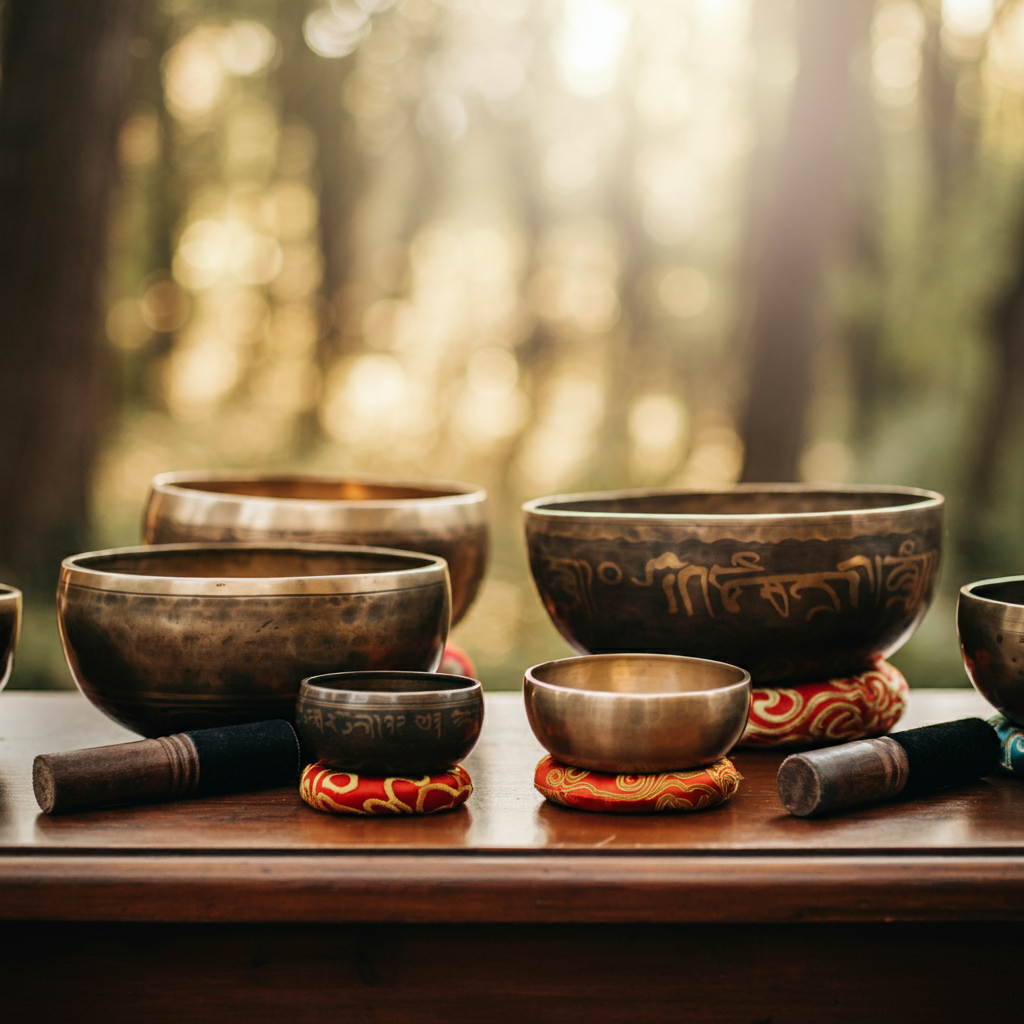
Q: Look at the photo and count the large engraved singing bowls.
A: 1